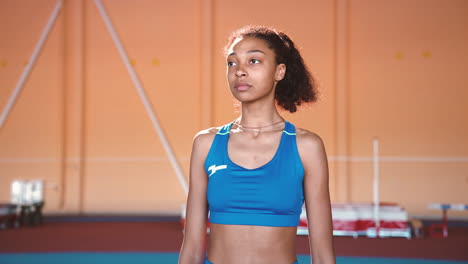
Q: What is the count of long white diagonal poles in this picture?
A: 2